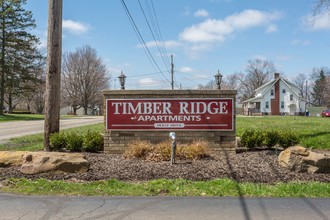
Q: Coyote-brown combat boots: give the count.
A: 0